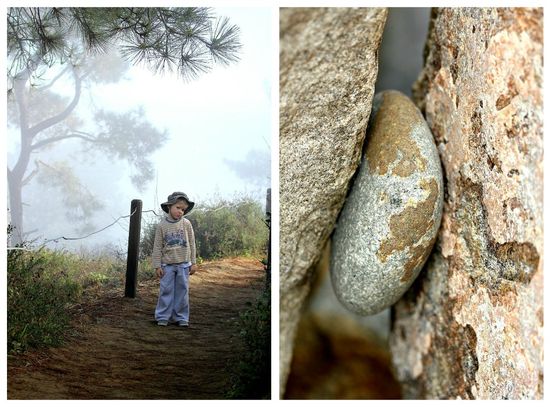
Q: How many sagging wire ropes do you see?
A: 1